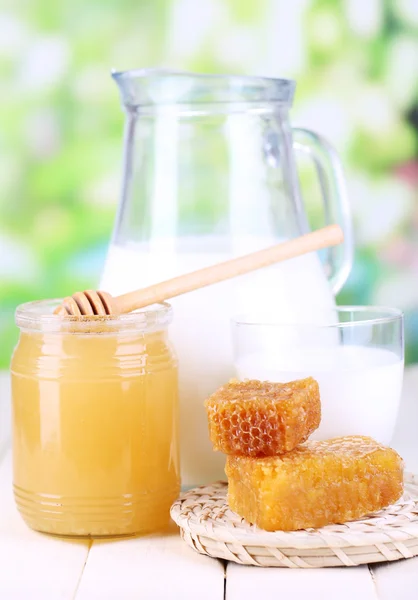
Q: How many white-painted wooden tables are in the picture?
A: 1